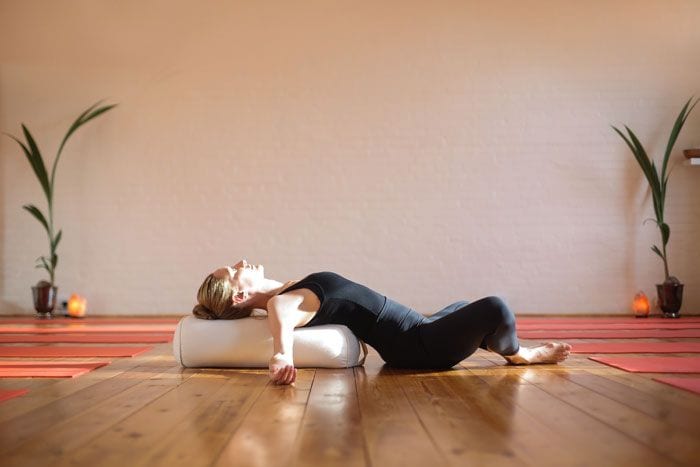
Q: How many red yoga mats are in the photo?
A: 12